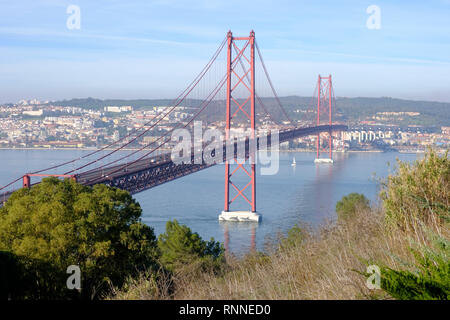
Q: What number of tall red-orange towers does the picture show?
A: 2